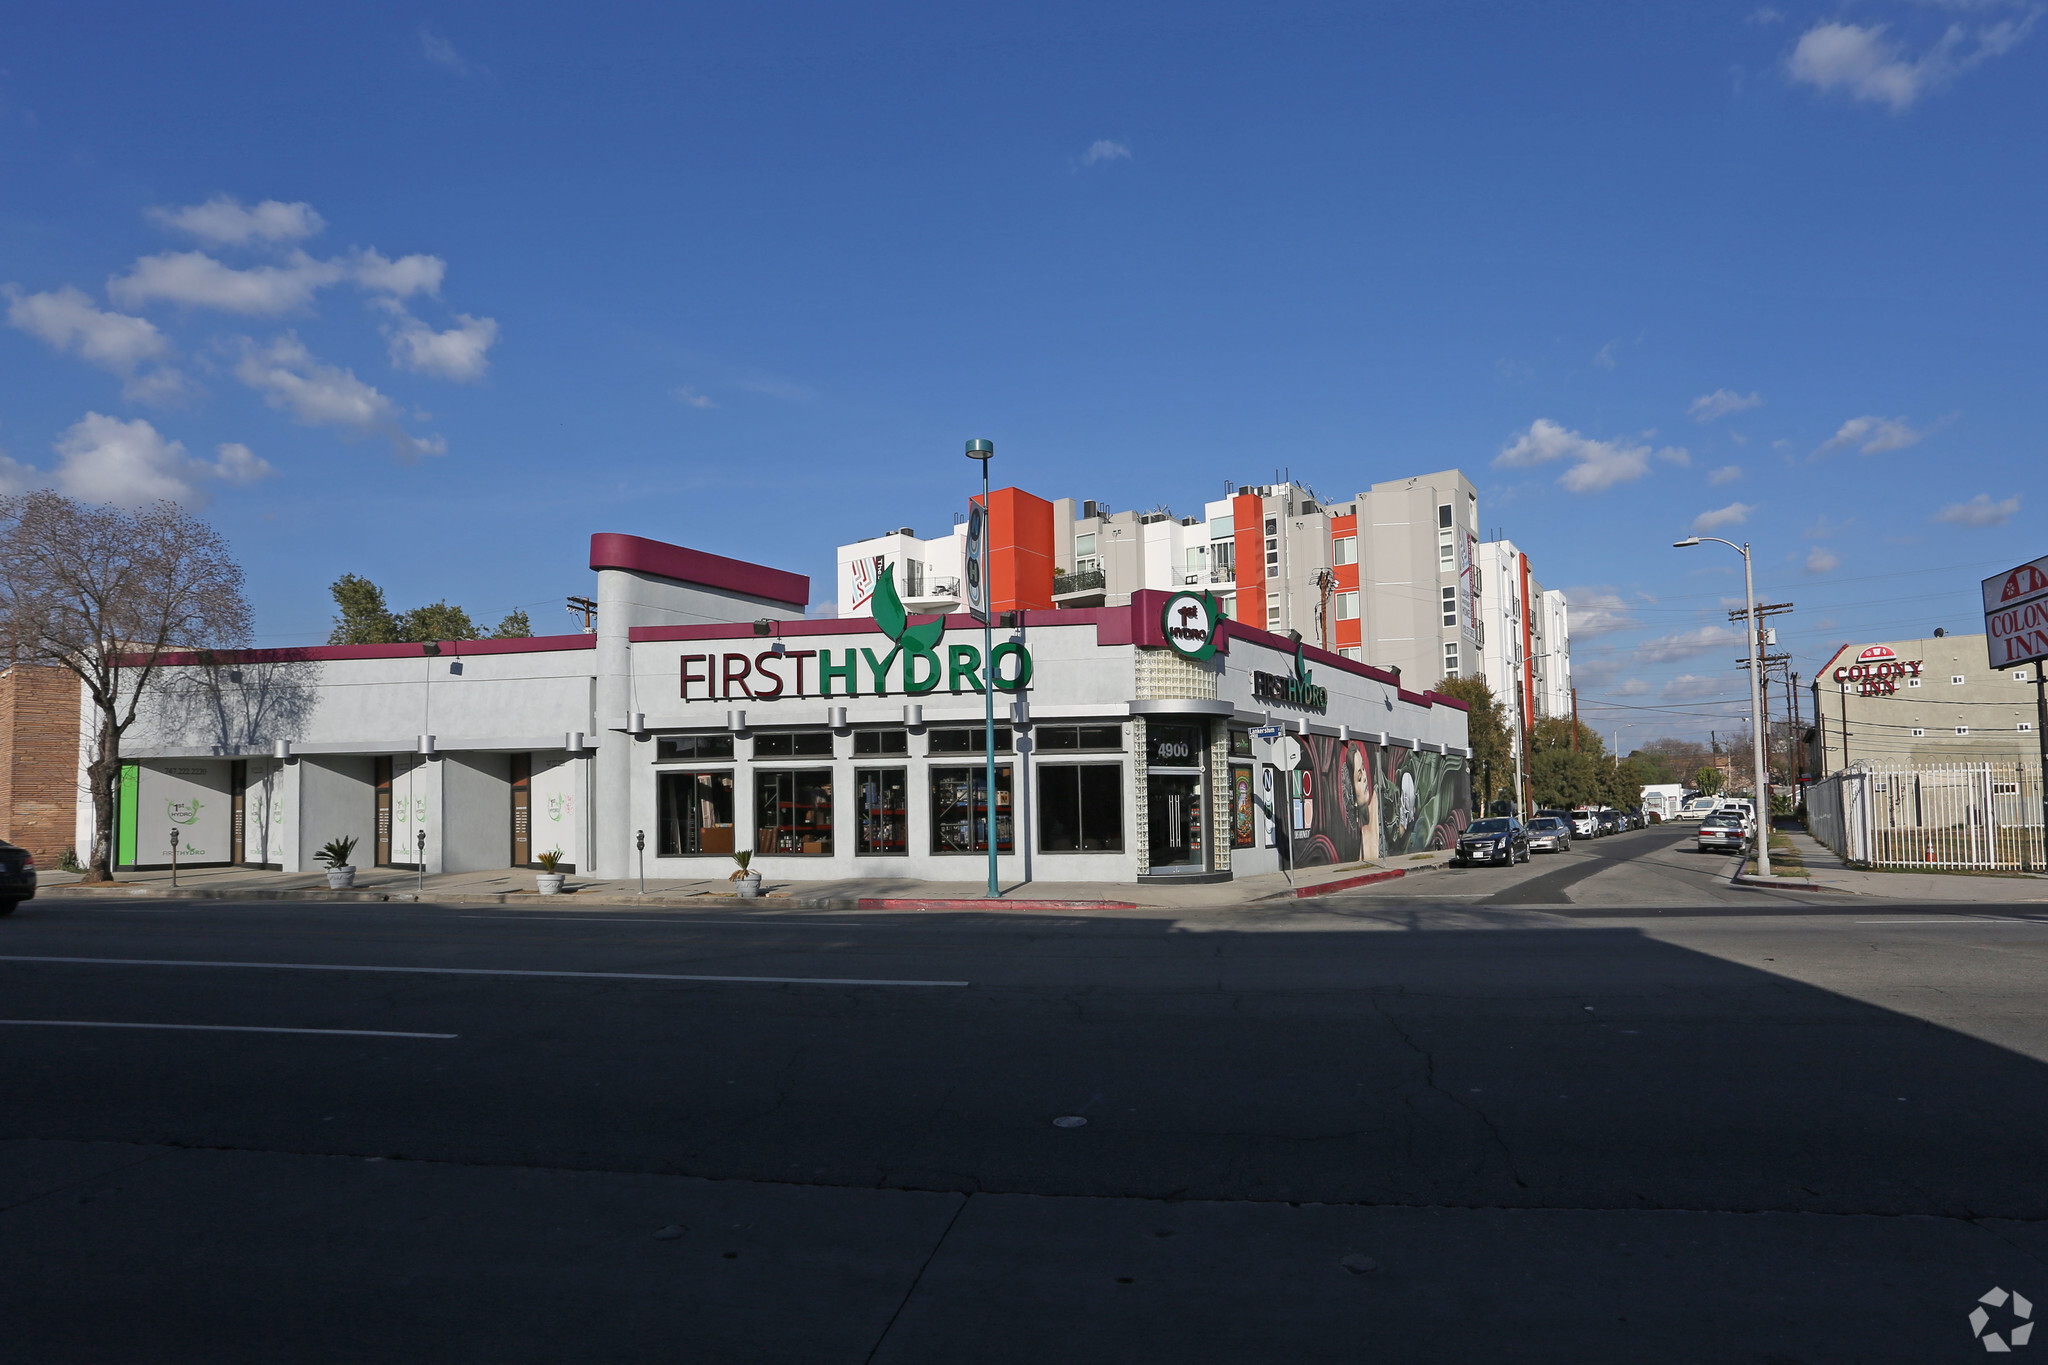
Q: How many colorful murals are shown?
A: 1